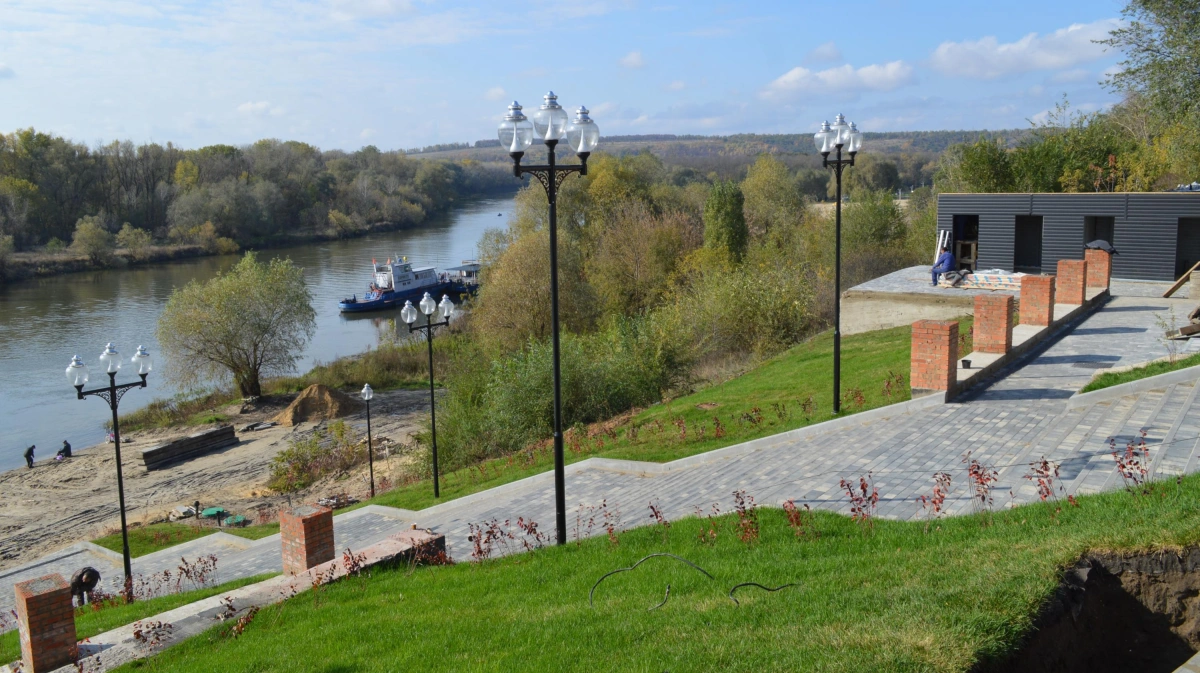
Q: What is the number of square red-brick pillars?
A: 7